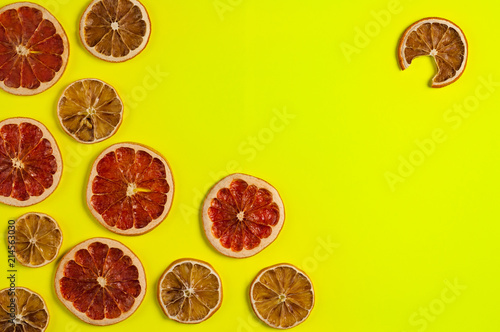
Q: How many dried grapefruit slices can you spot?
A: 5